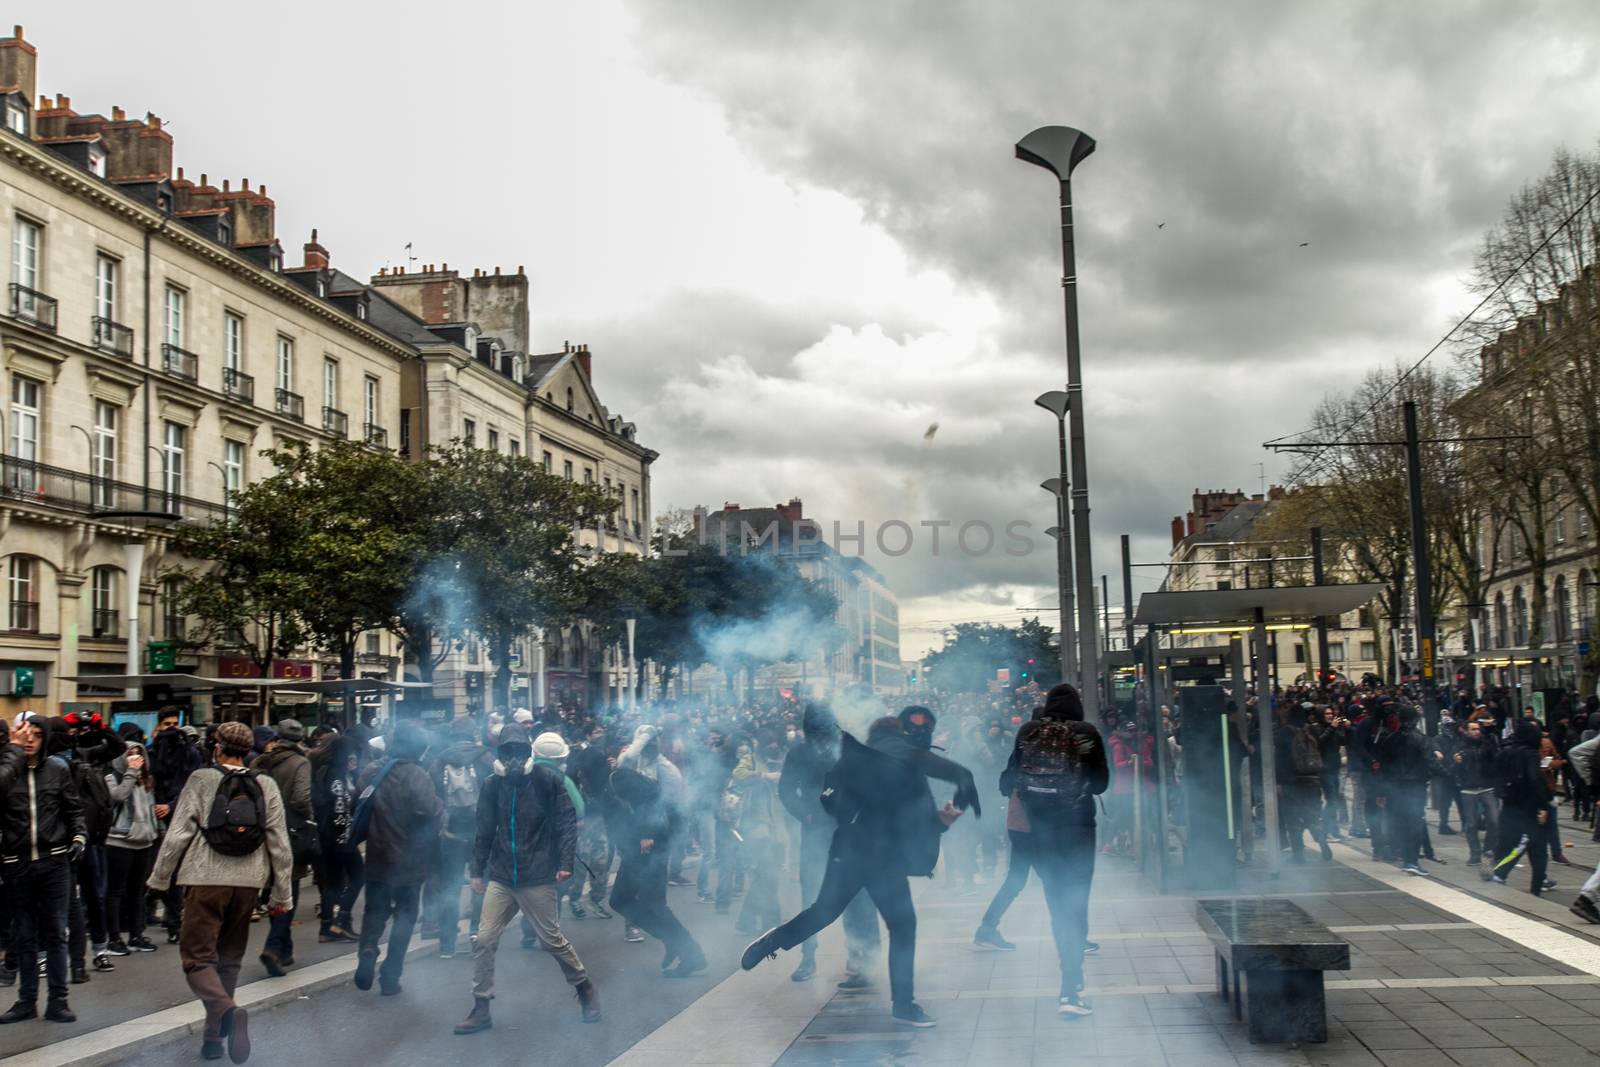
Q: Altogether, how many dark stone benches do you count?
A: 1